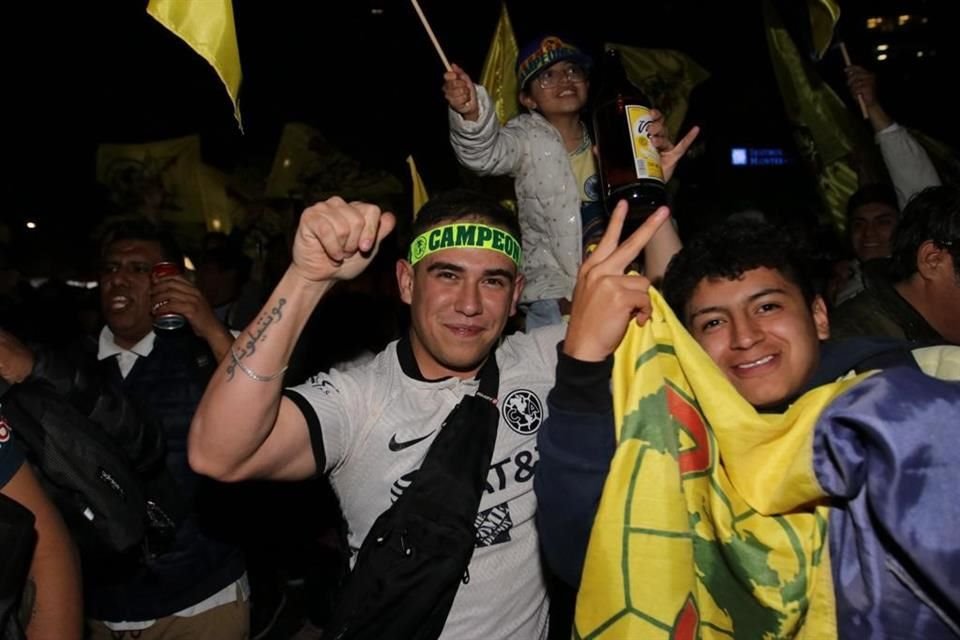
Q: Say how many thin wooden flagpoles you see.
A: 2